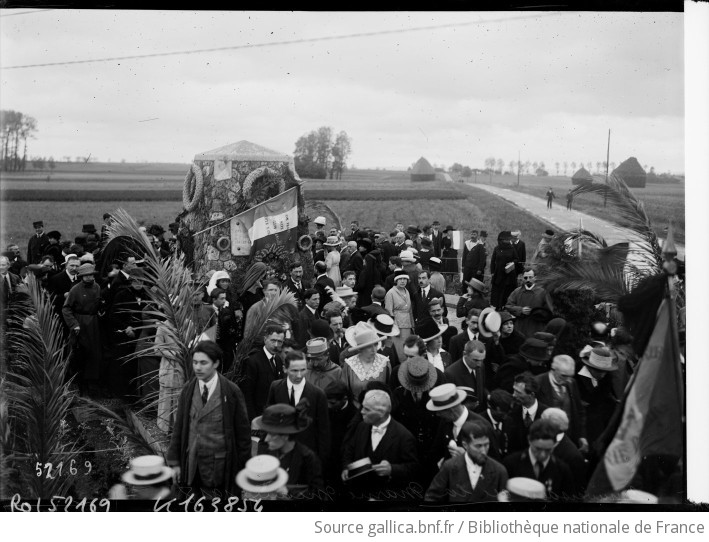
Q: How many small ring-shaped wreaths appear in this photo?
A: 2